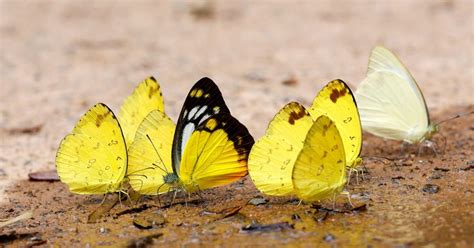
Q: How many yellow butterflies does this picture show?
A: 6